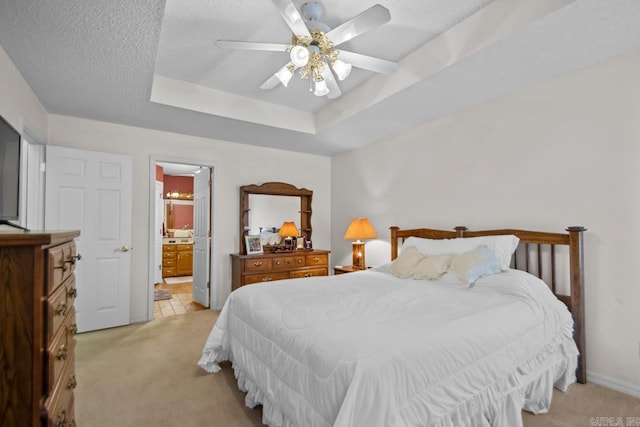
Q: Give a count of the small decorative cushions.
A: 3